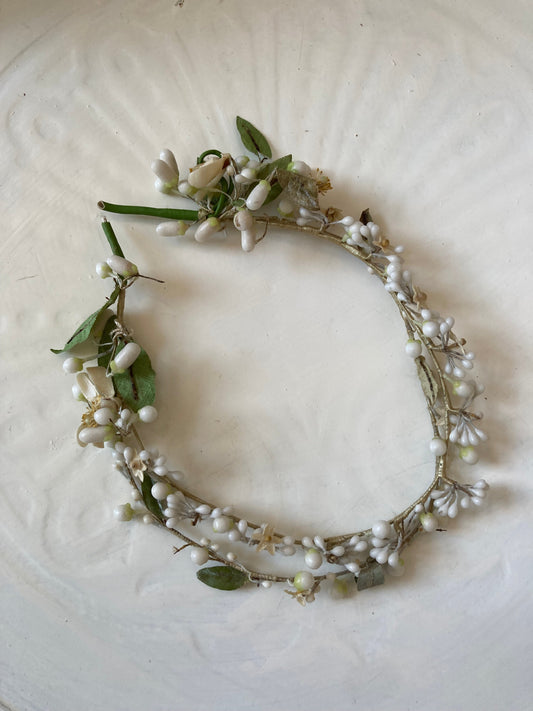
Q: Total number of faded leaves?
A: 3